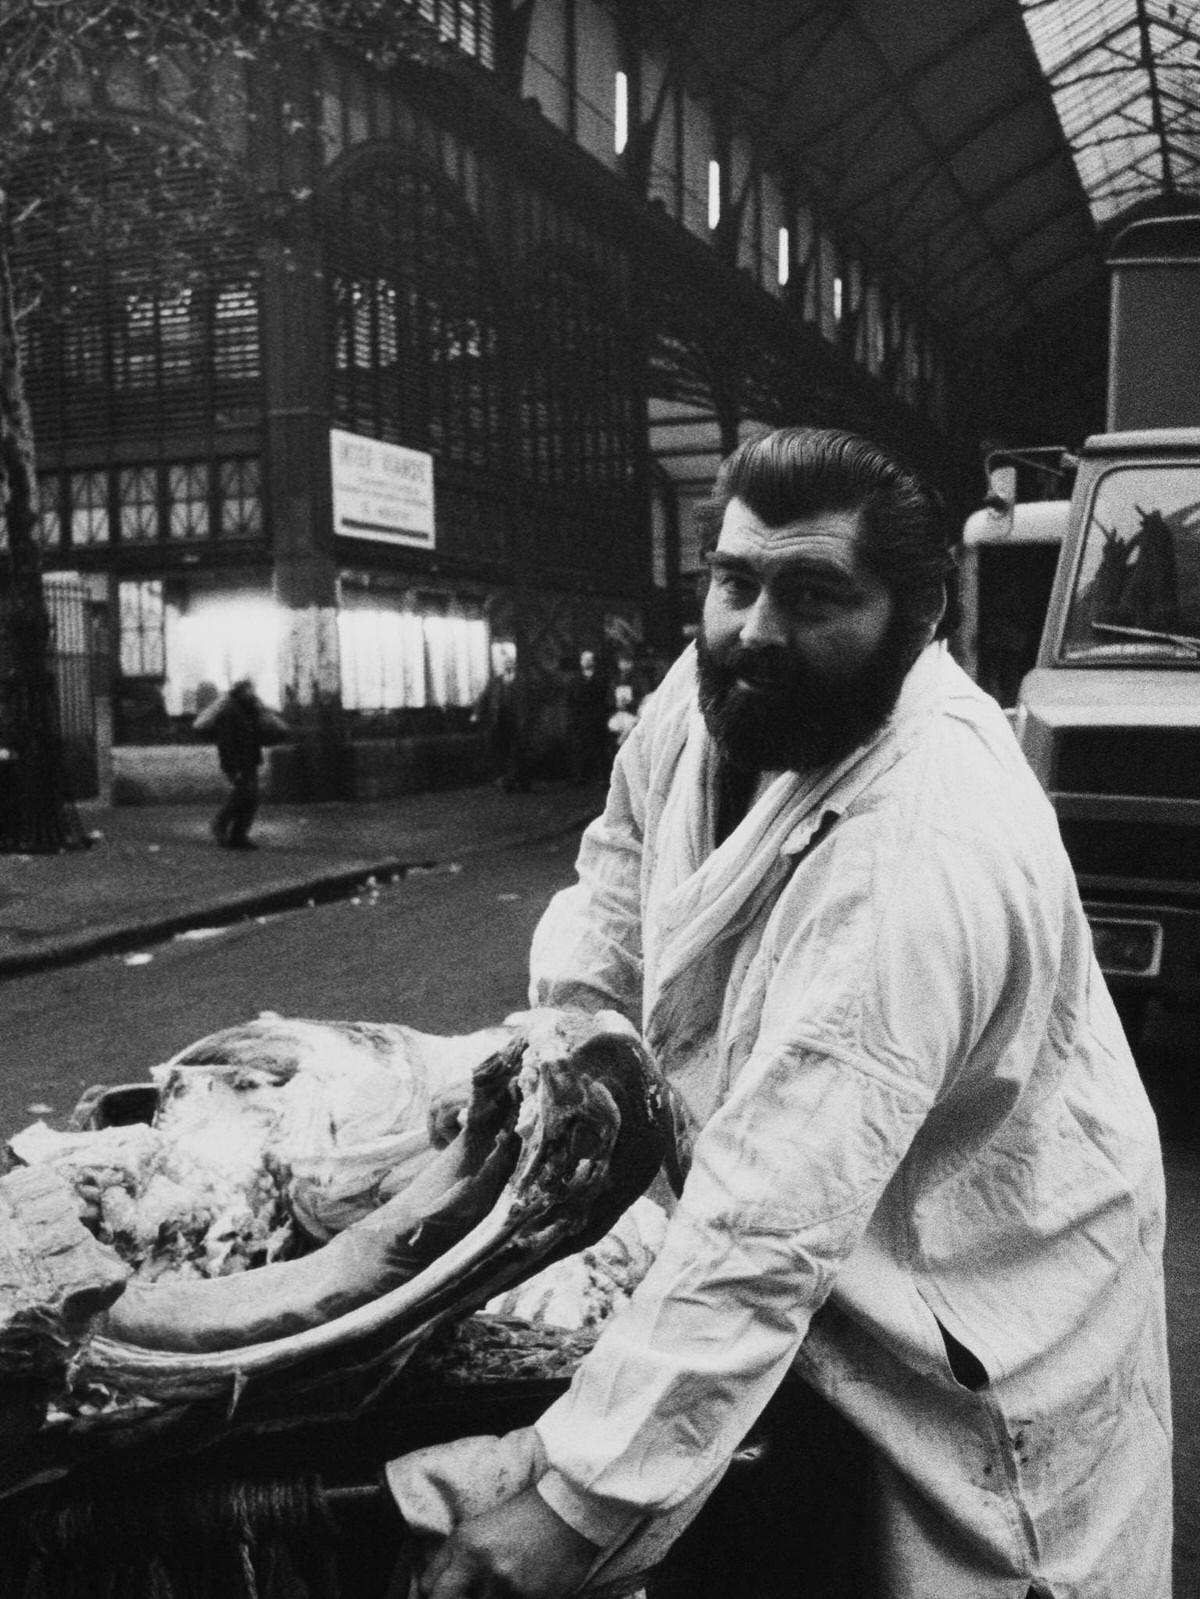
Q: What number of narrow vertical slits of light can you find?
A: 4